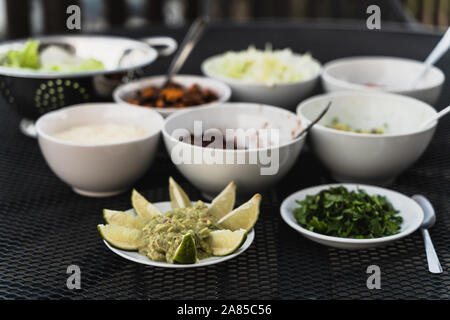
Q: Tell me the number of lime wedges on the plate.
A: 8